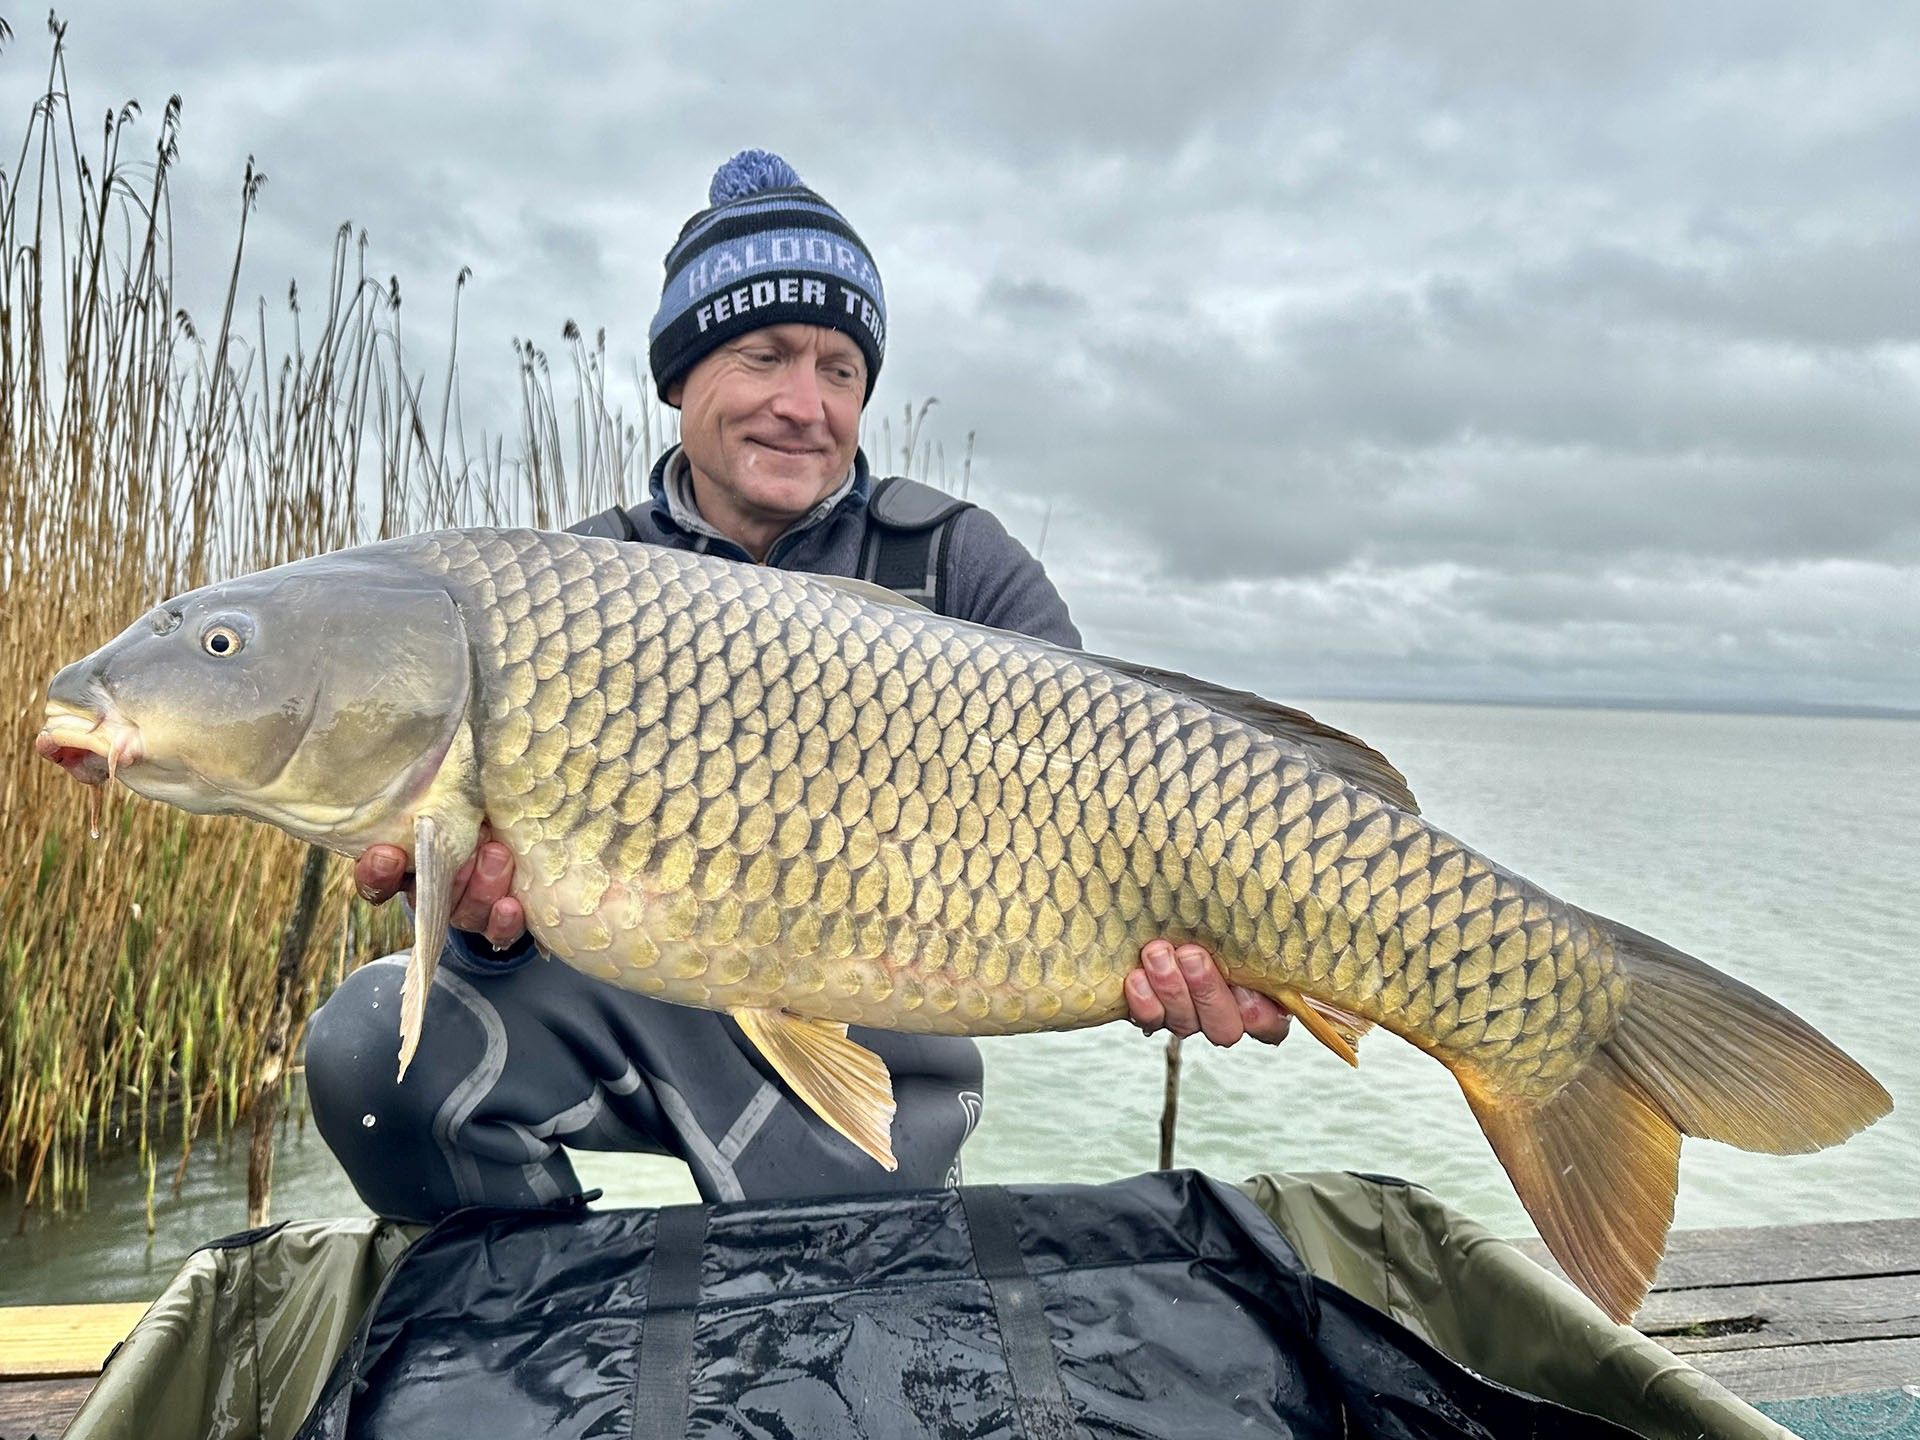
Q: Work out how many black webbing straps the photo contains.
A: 2